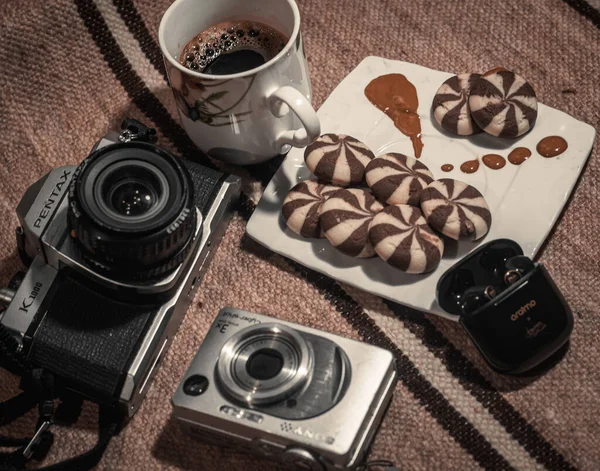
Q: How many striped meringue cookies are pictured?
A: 8